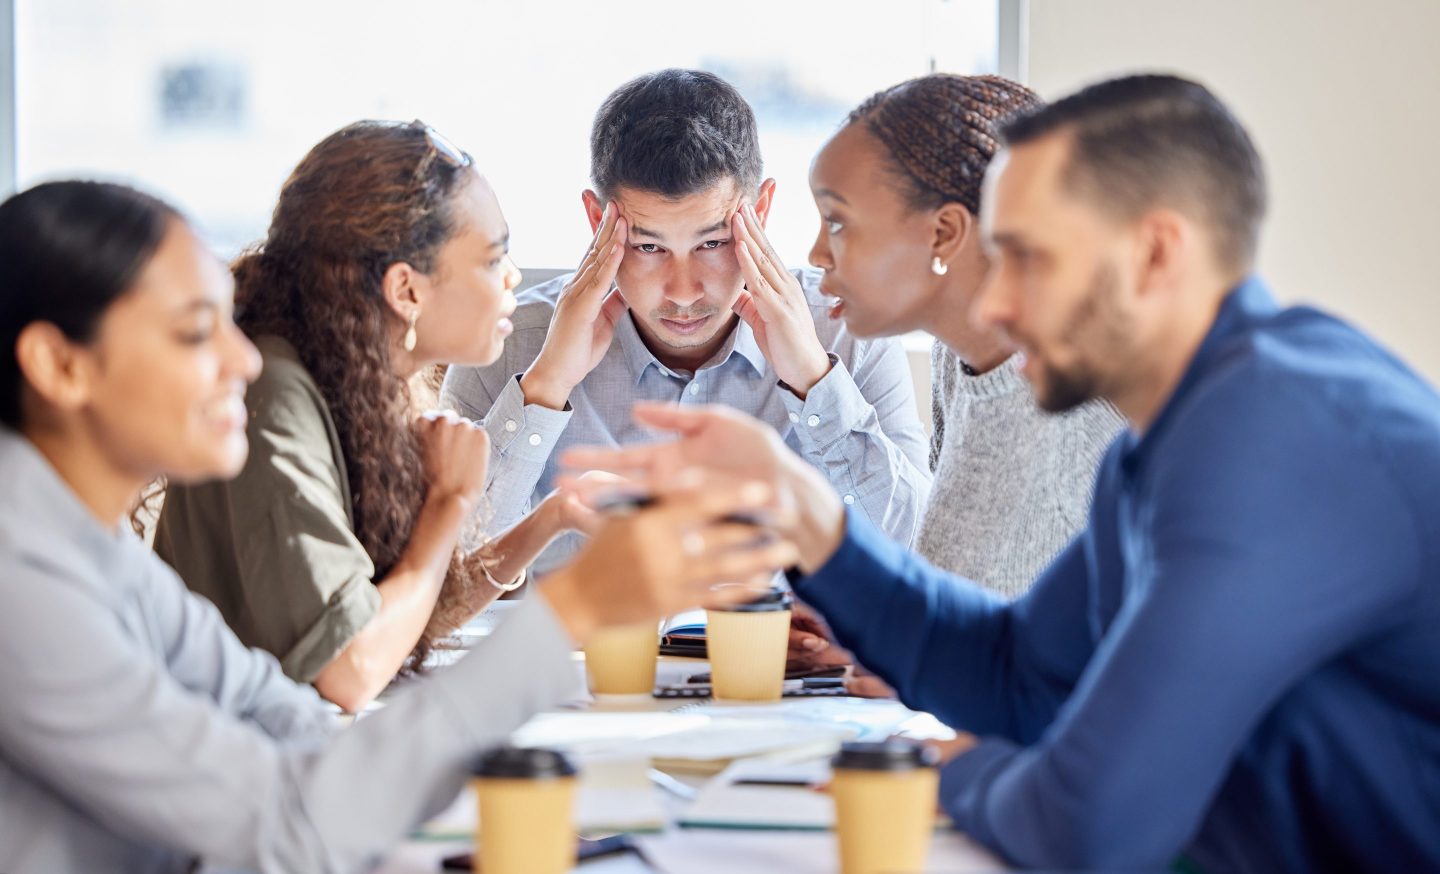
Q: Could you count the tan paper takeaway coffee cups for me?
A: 4